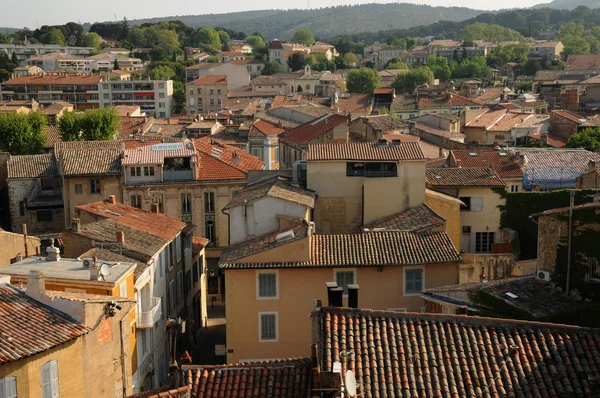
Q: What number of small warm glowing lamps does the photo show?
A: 0